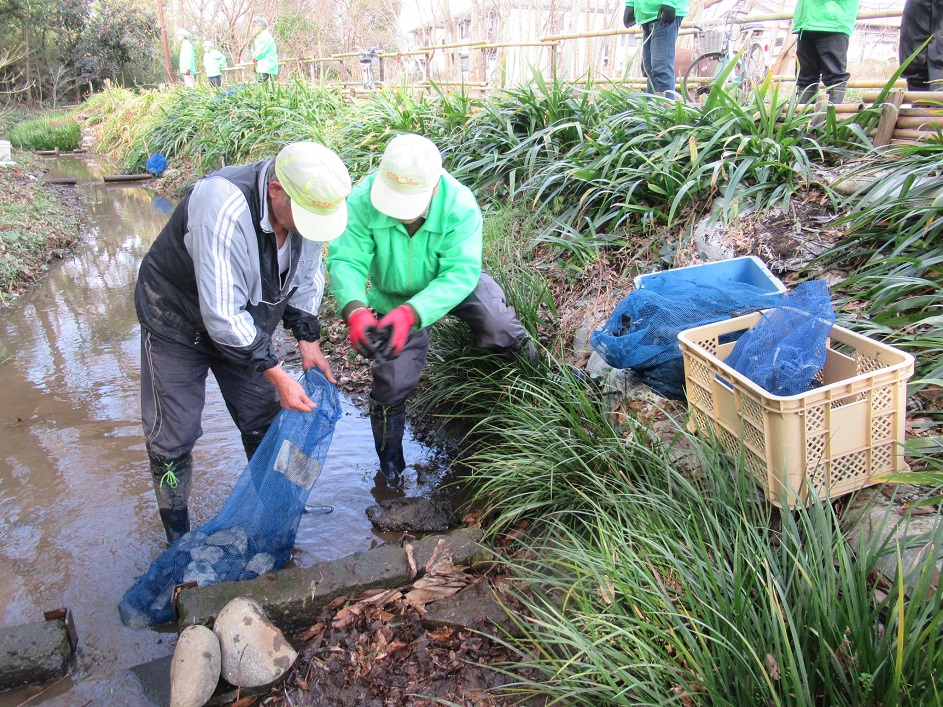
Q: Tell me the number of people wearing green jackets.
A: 6